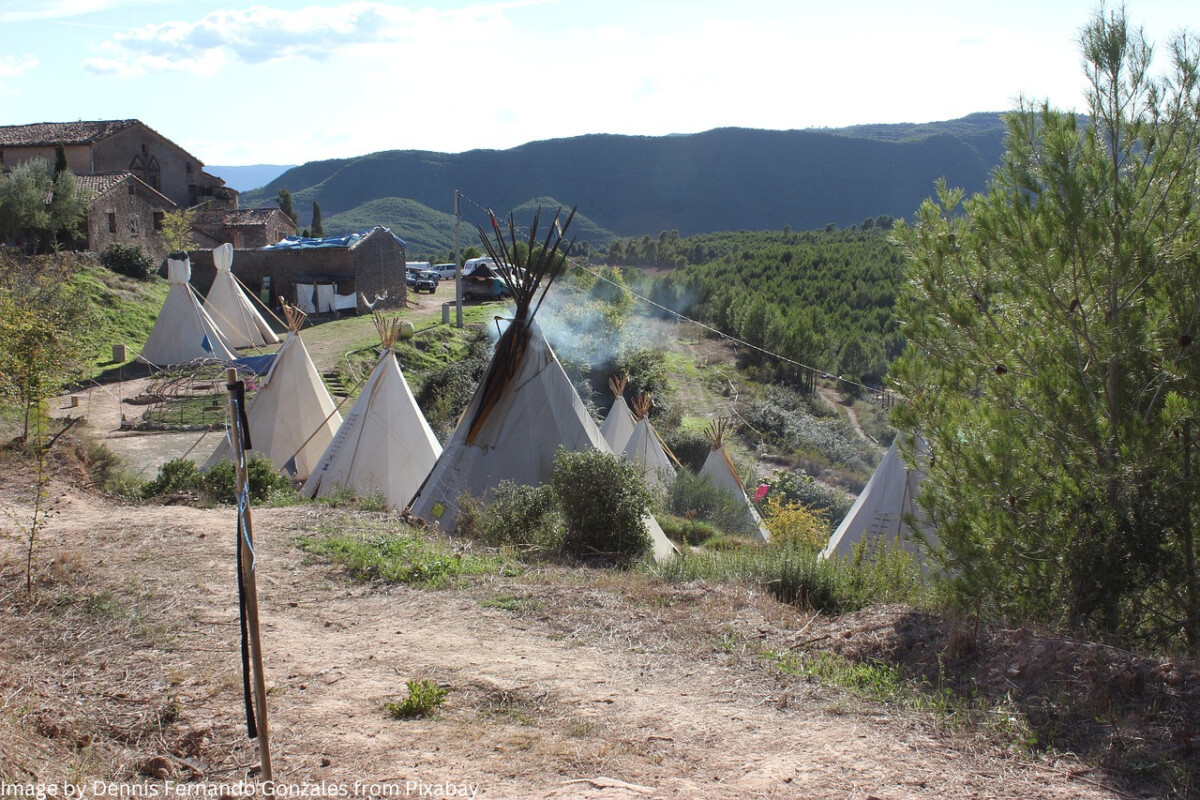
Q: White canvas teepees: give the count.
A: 9